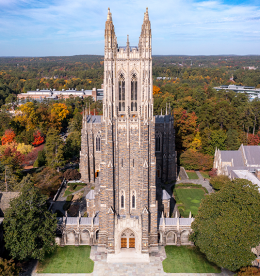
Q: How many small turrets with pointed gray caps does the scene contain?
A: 2